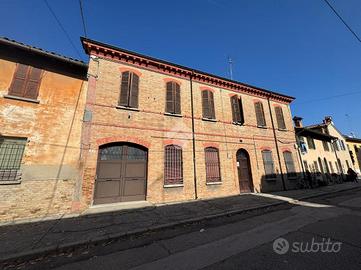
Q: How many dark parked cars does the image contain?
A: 0